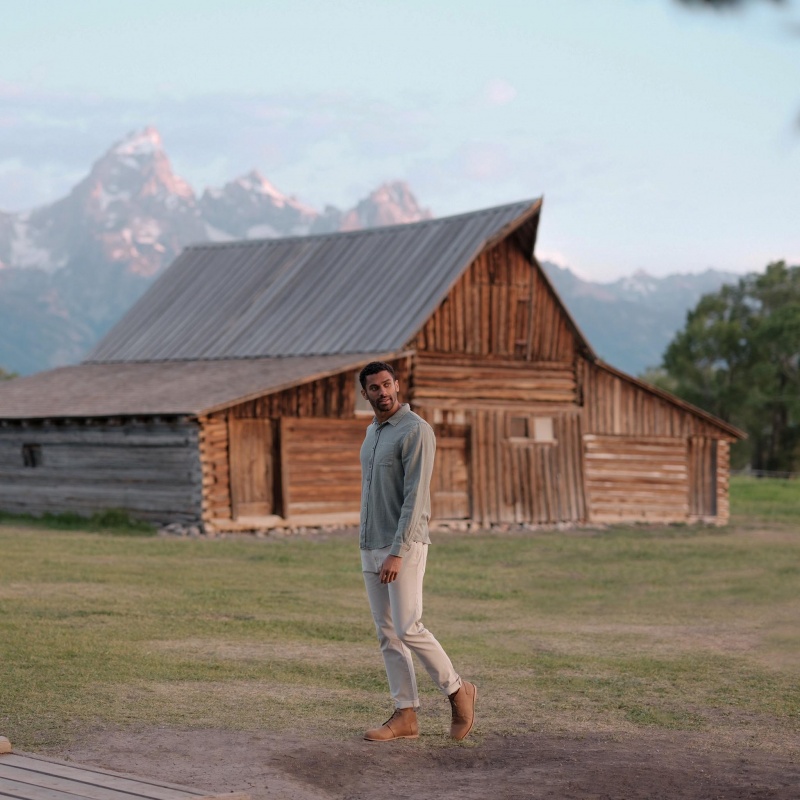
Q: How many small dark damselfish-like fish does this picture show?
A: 0